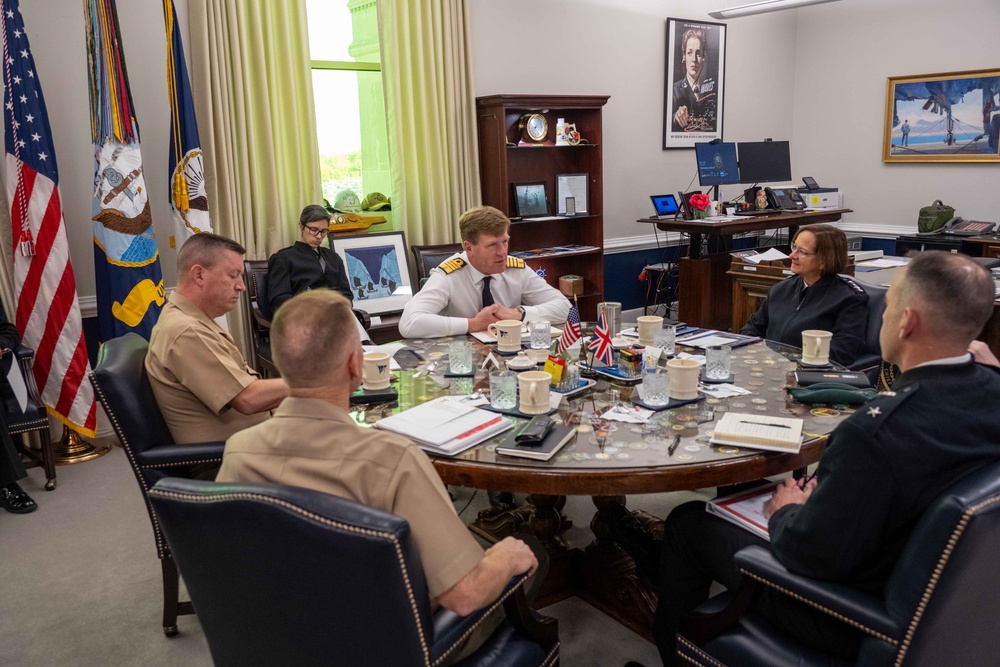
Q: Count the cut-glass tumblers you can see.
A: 6